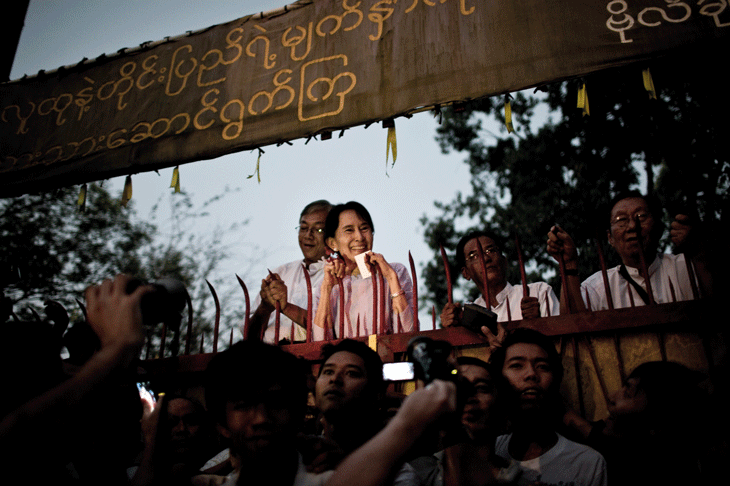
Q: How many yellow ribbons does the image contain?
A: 8